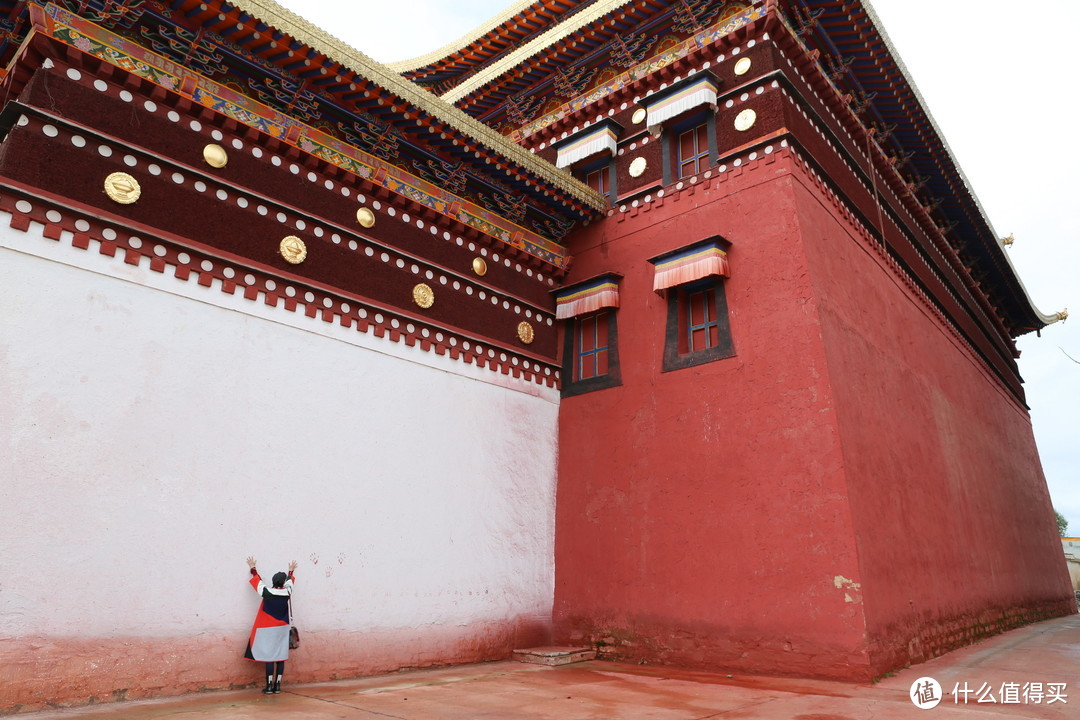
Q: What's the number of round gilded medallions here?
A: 11